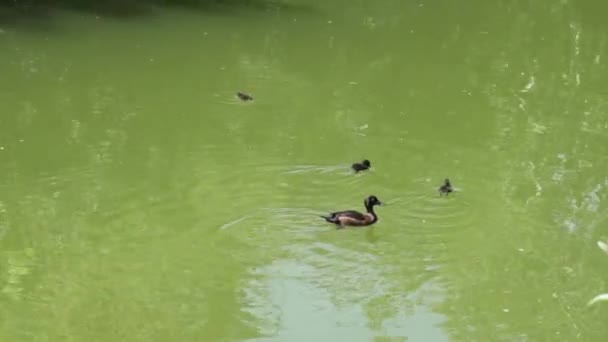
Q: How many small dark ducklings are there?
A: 3